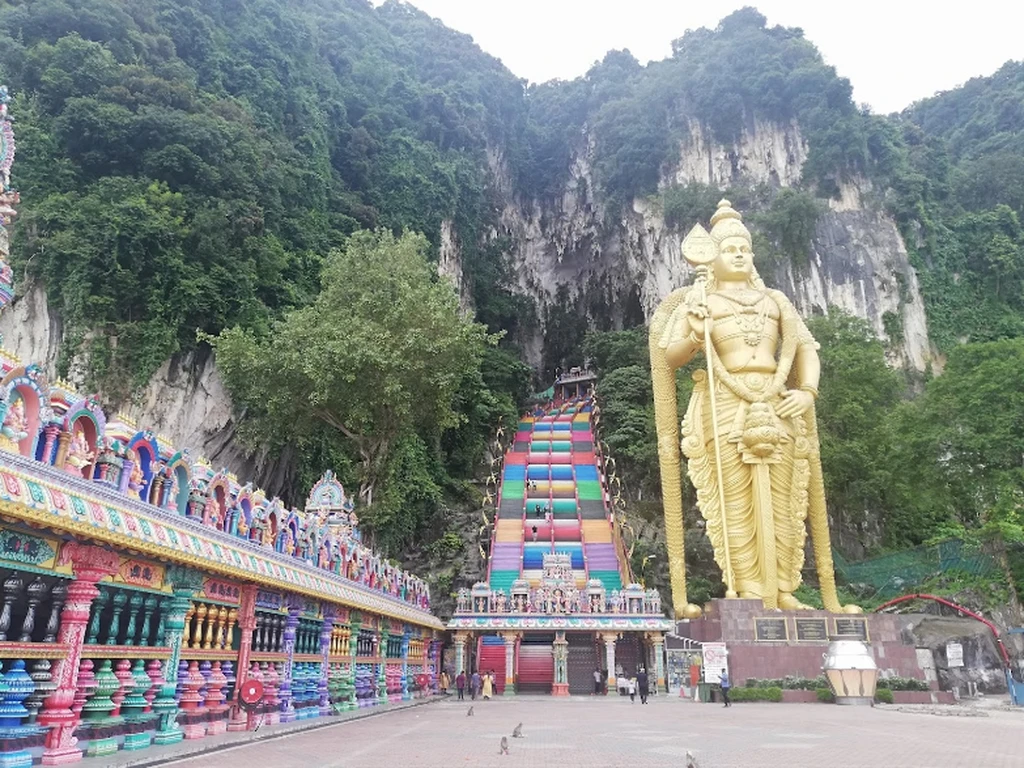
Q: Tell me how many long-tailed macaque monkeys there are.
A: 4